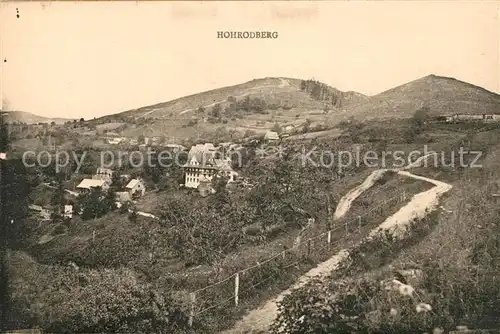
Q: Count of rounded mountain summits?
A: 2